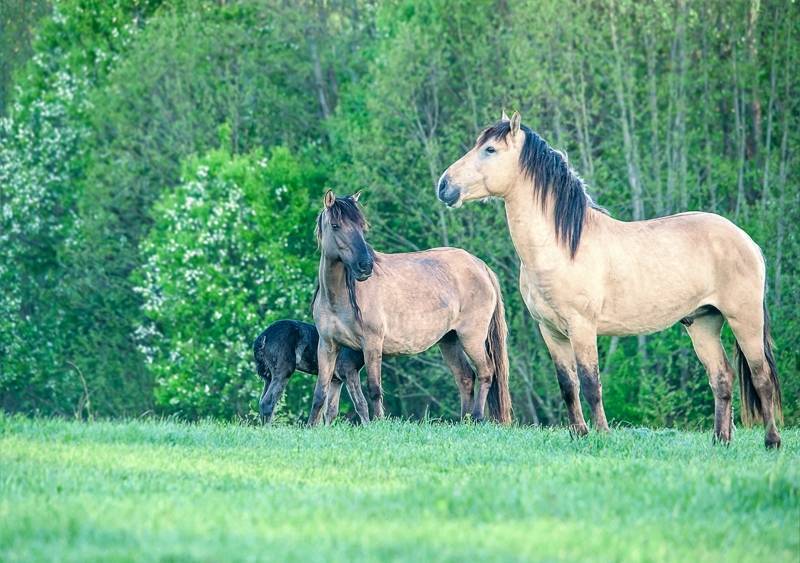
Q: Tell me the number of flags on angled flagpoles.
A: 0